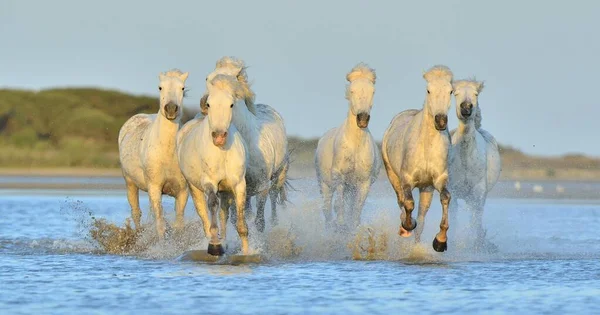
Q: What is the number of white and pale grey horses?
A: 6